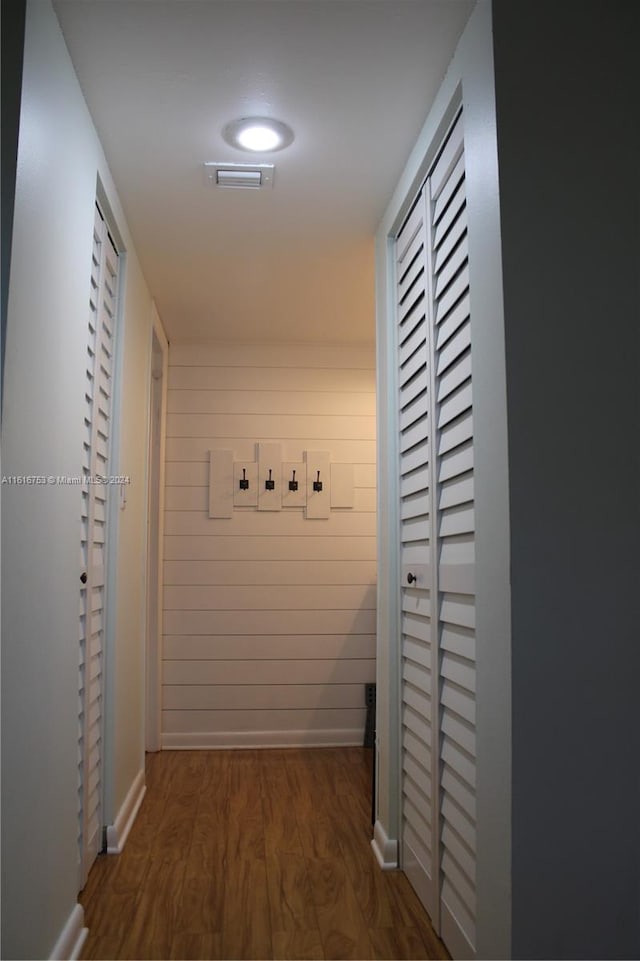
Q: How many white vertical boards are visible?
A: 6